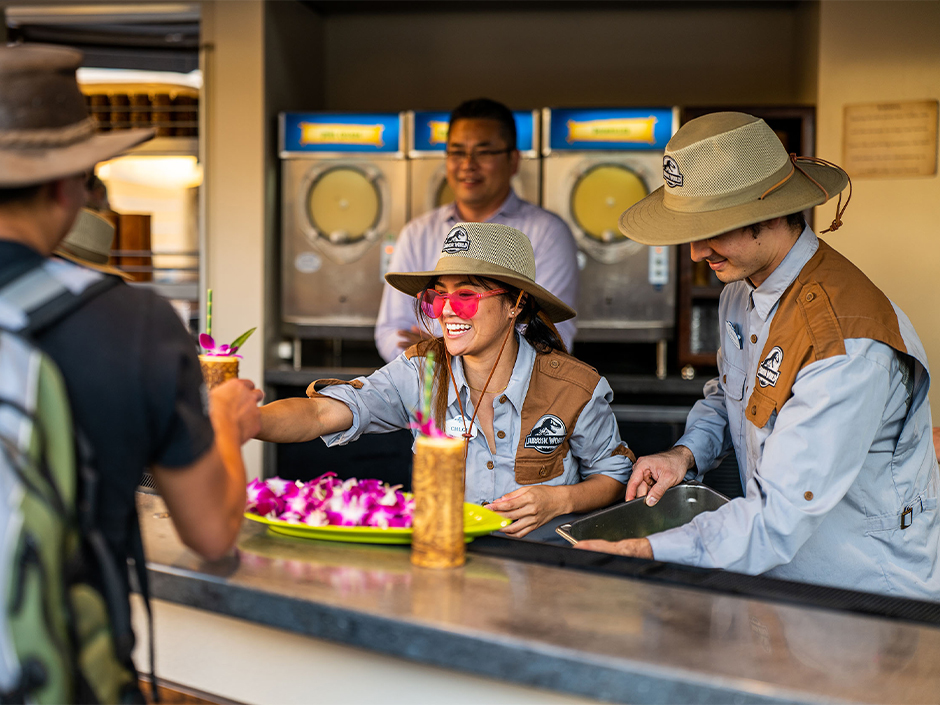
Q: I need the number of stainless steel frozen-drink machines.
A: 3